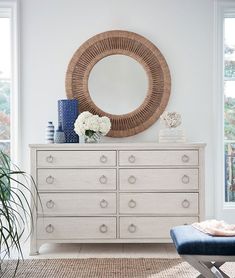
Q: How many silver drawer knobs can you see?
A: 15